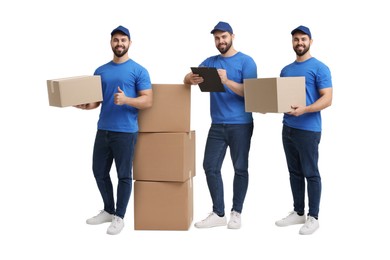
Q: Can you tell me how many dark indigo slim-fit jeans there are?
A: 3